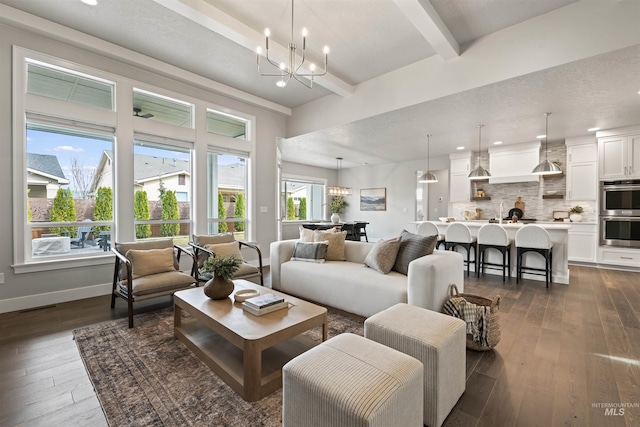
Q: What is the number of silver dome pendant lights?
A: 3